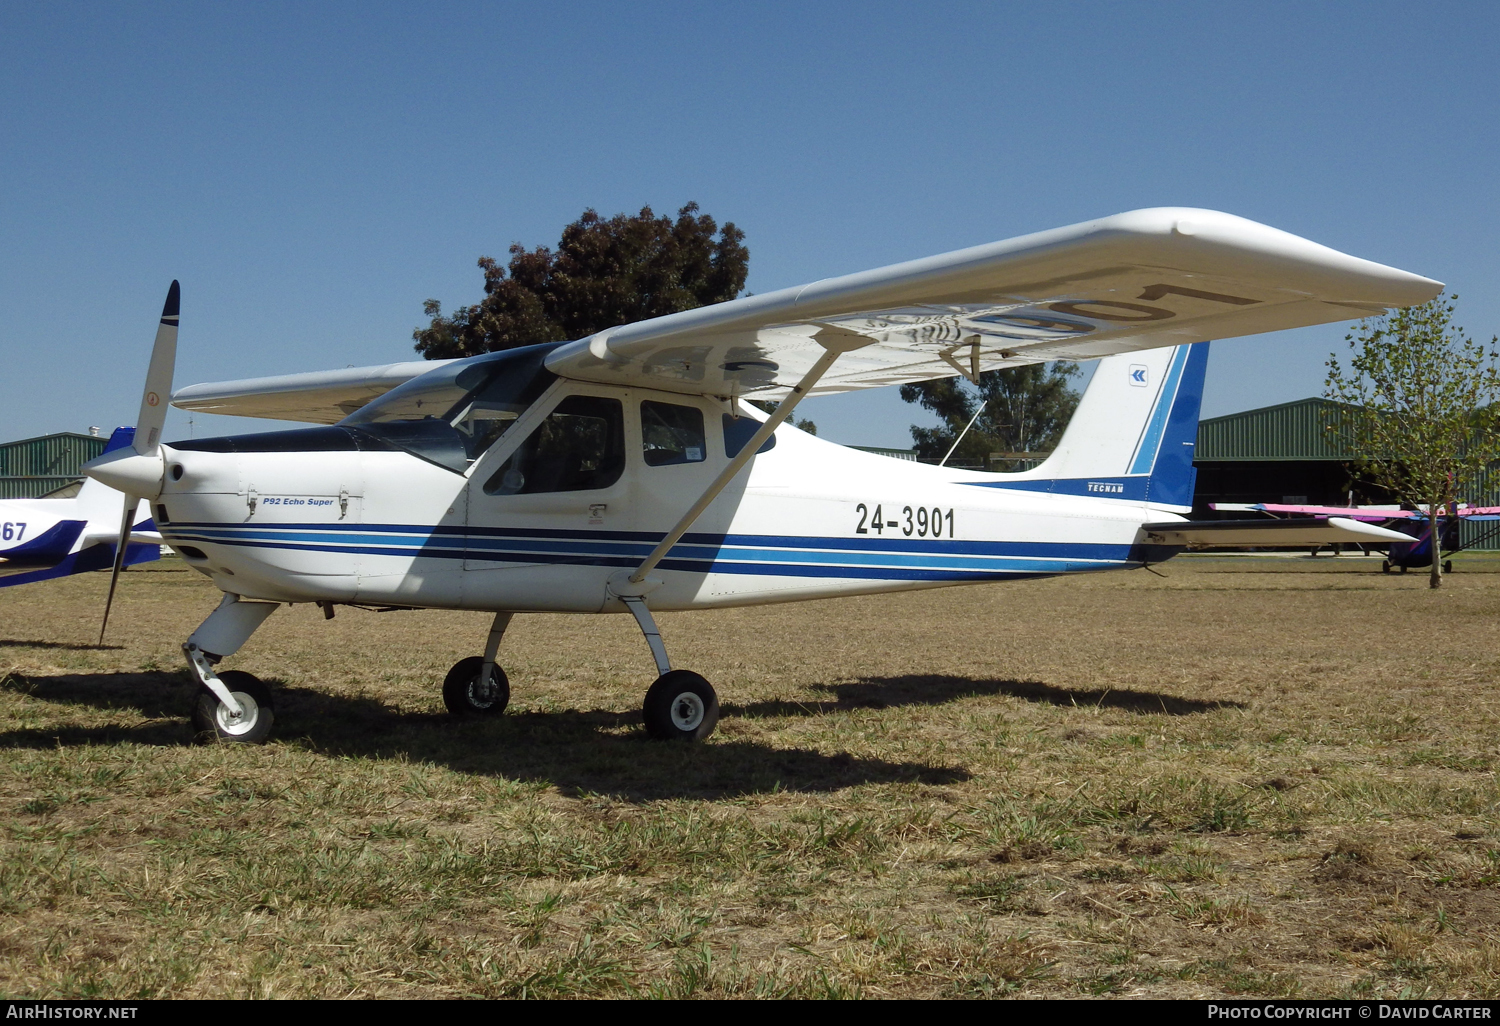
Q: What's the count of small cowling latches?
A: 2